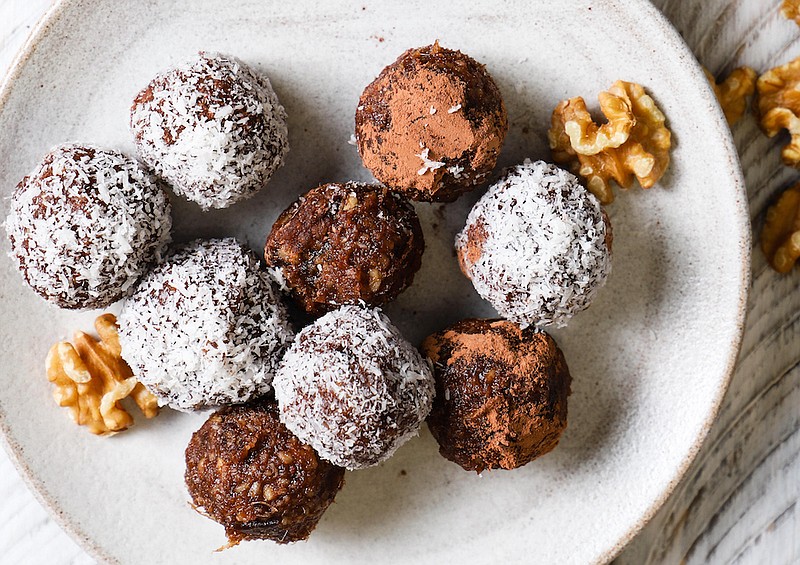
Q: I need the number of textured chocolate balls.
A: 9